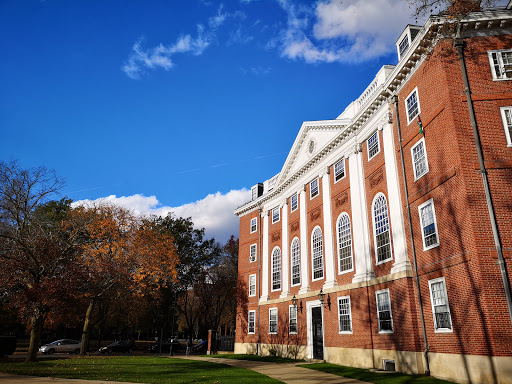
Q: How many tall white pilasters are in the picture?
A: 6